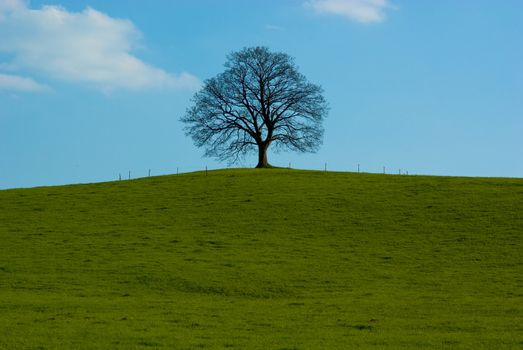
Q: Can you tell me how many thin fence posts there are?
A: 11